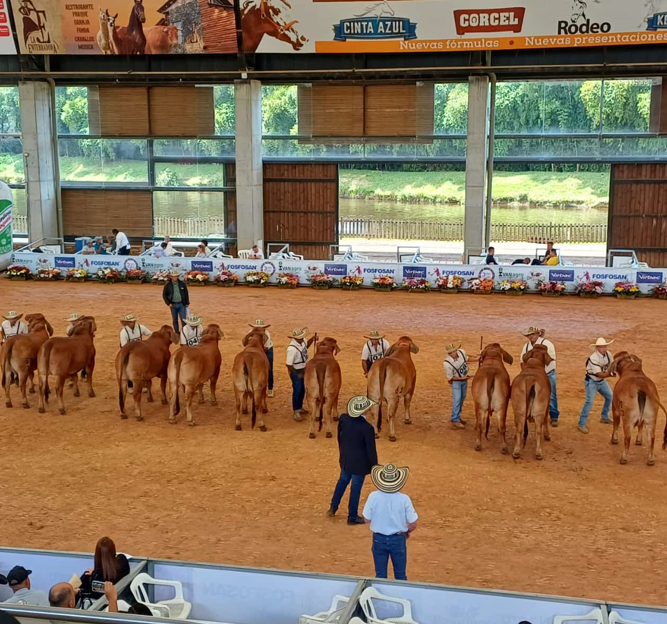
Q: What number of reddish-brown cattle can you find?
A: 10